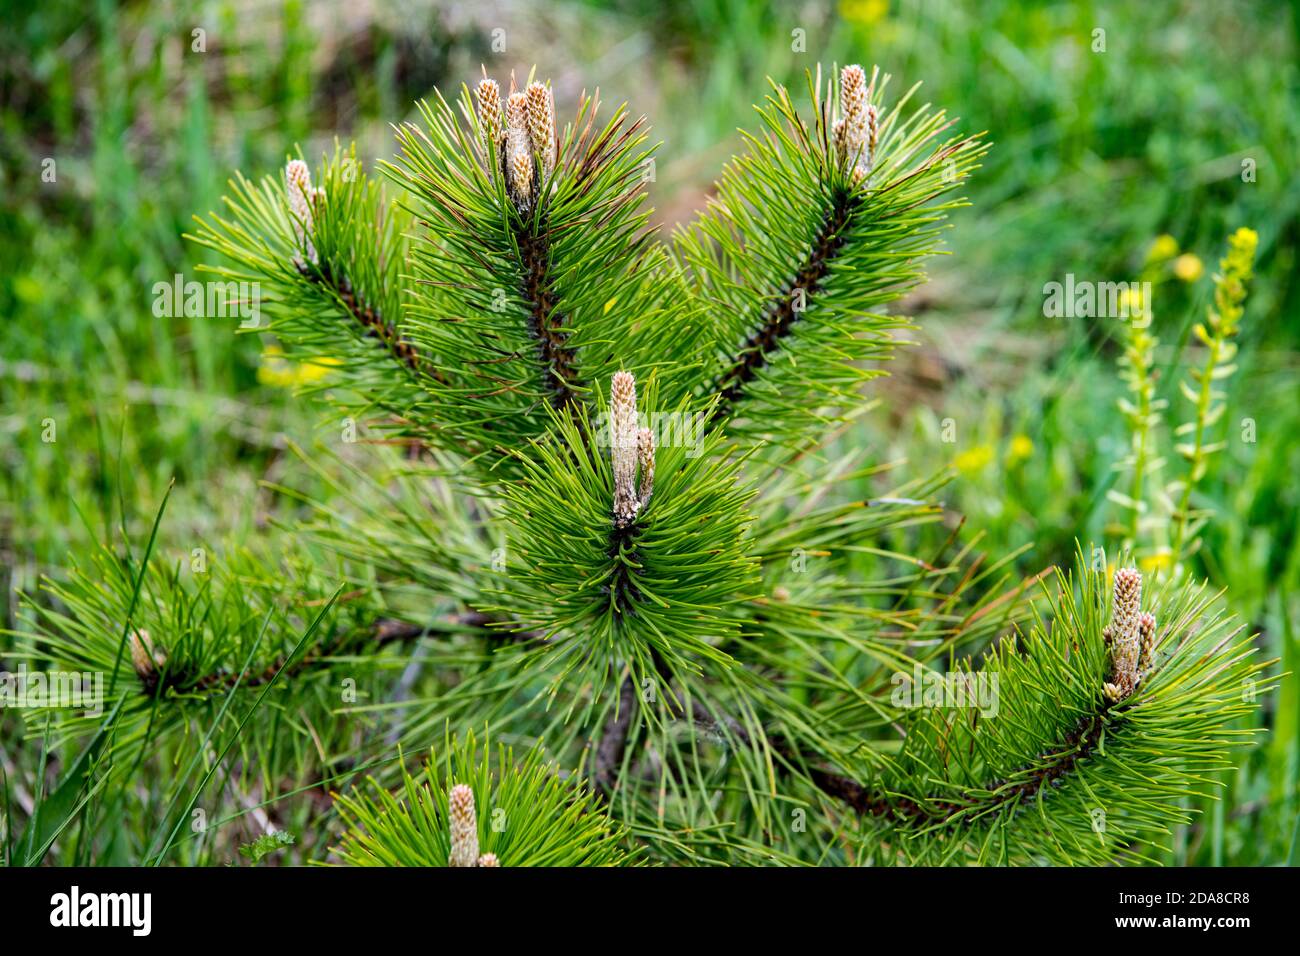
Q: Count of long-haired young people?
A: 0